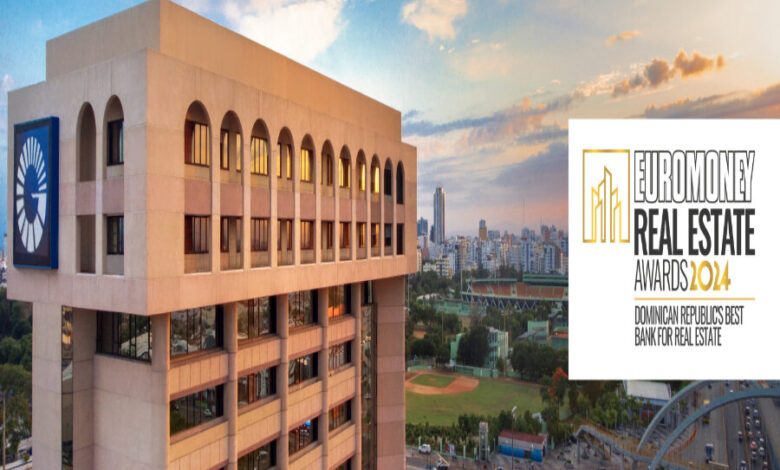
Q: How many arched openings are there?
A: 13